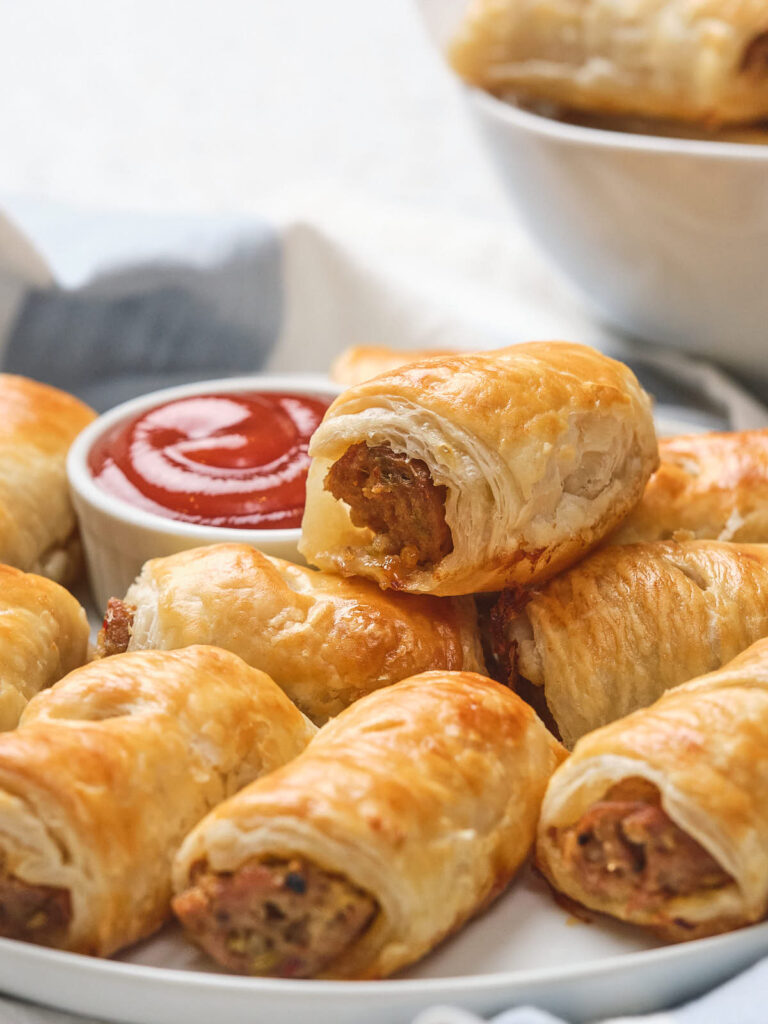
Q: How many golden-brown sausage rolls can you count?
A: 11